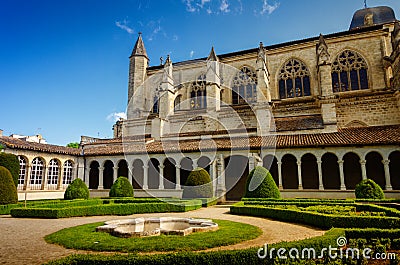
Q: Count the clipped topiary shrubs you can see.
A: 7